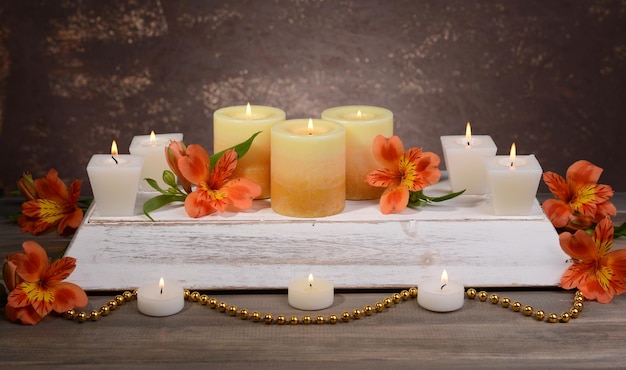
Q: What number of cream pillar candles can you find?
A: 3